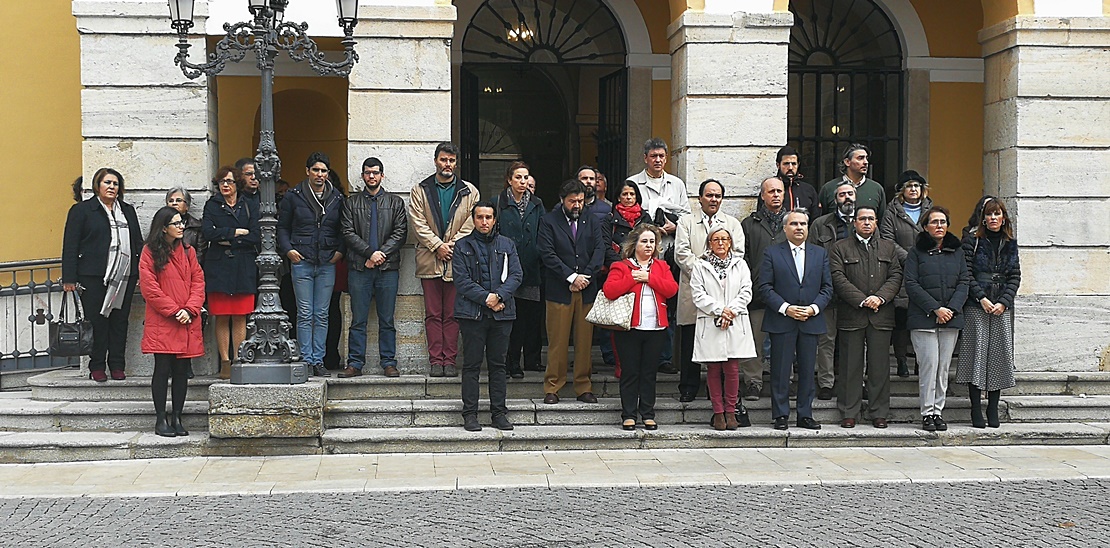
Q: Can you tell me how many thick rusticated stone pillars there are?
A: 4